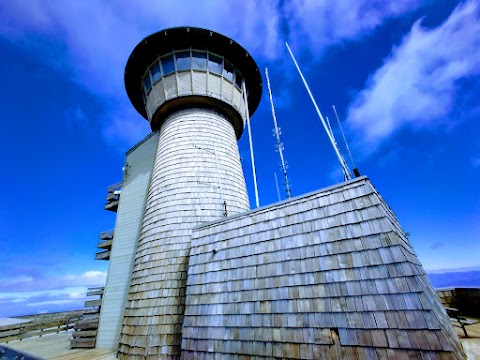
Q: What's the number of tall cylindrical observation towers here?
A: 1